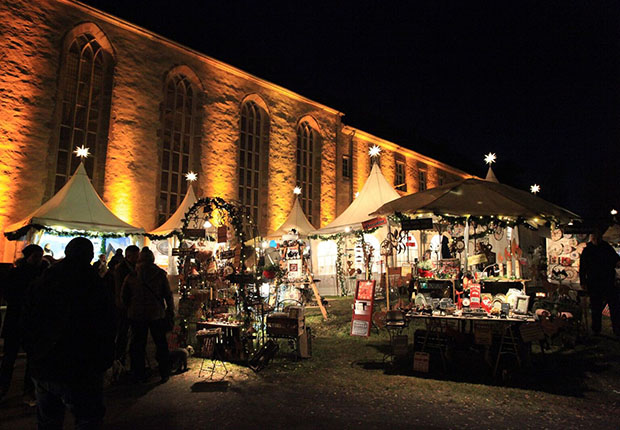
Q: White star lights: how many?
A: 6